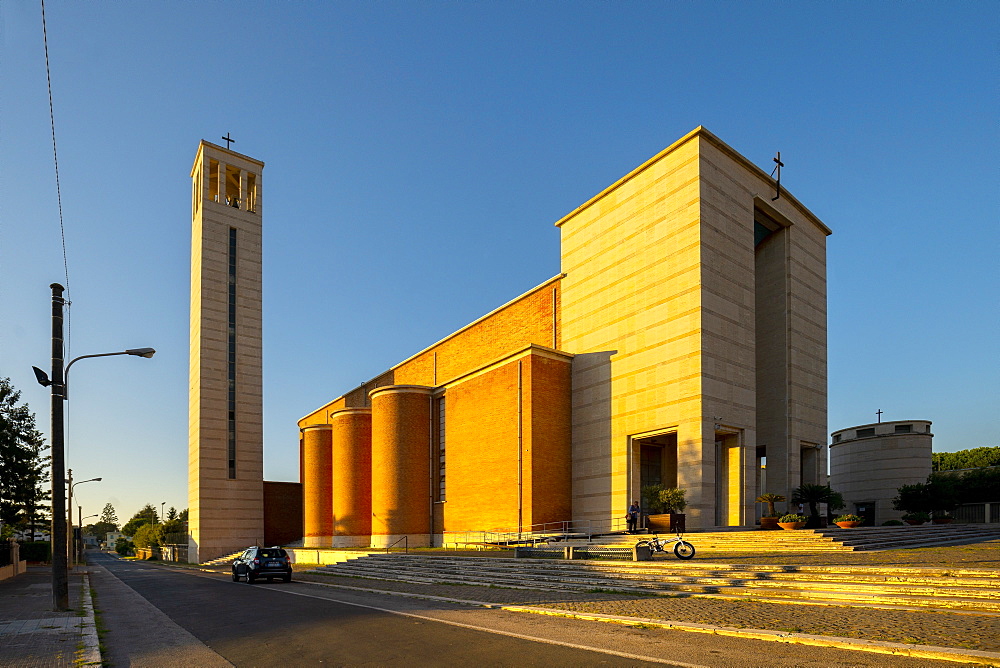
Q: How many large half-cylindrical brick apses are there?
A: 3